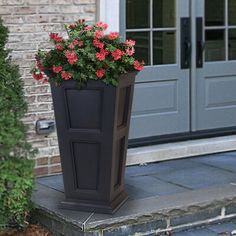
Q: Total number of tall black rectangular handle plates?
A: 2